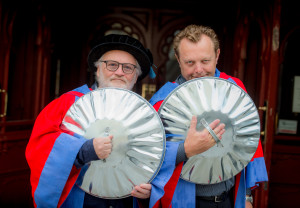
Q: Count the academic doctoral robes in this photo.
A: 2